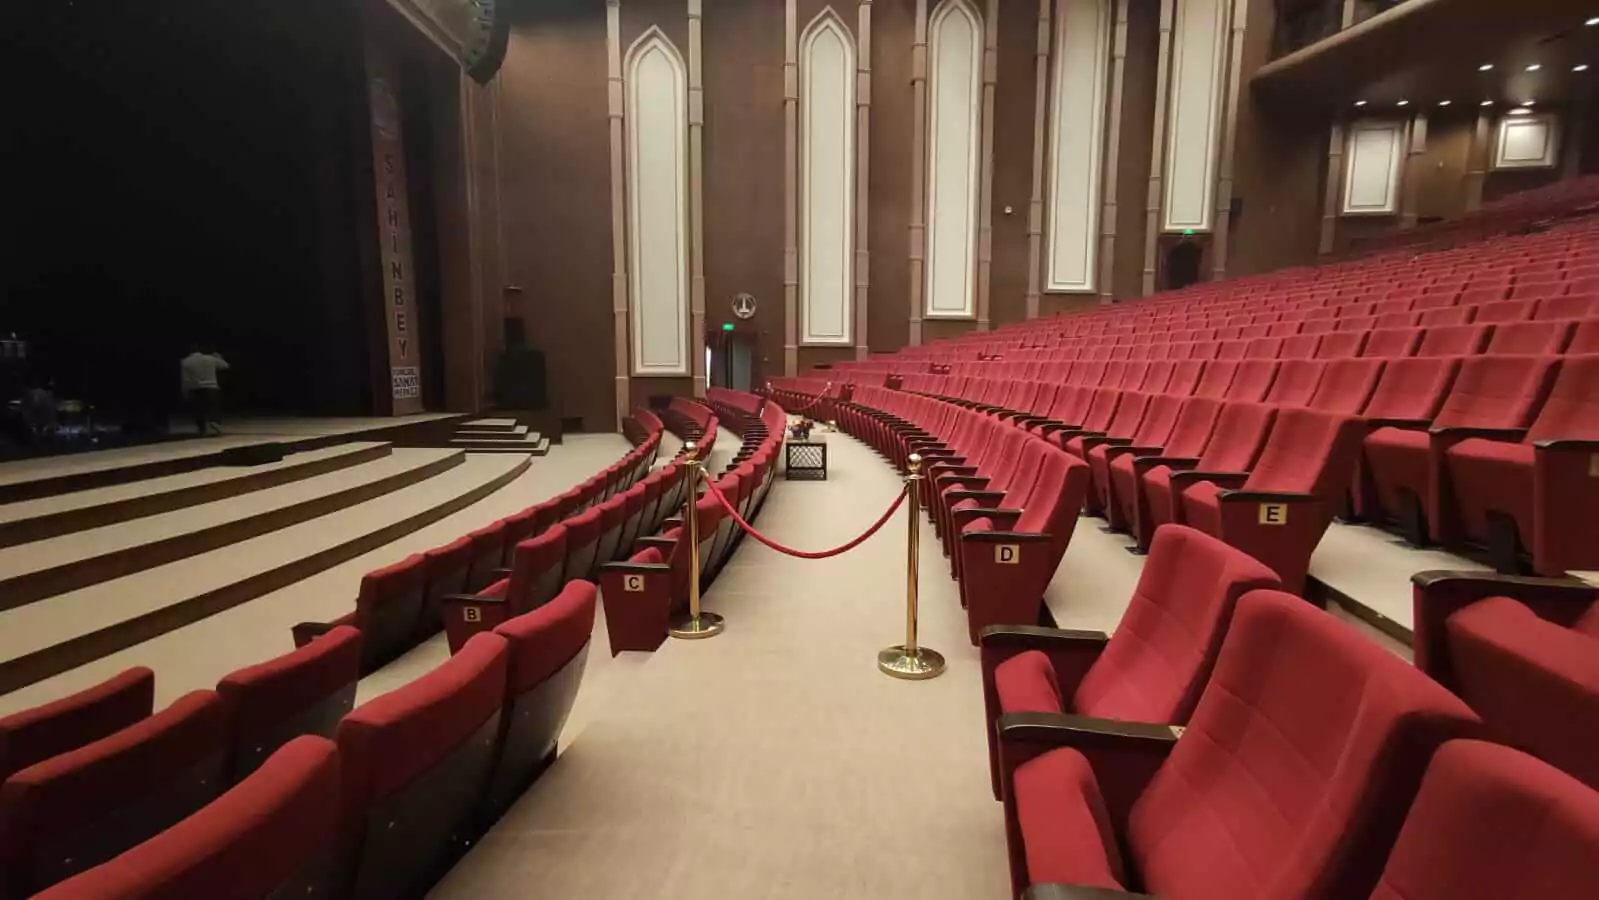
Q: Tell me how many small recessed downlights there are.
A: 9